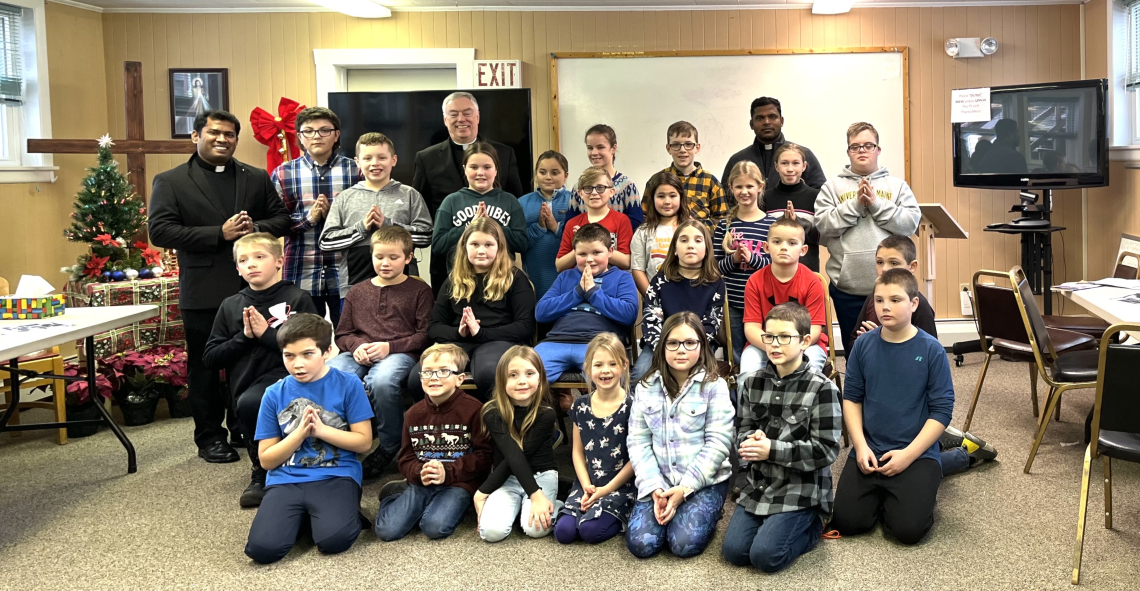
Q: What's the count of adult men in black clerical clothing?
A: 3